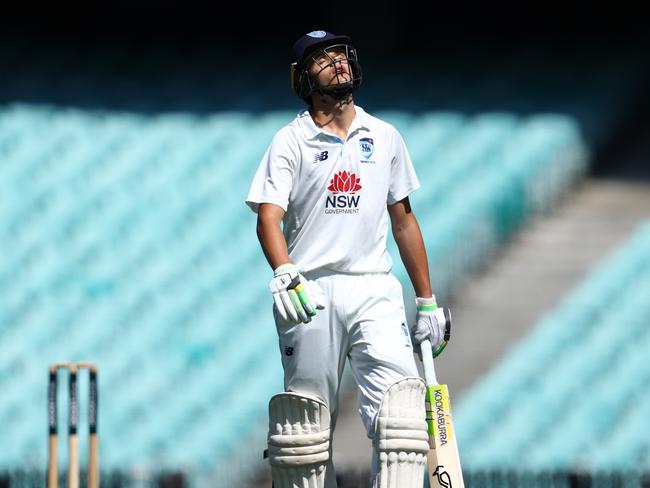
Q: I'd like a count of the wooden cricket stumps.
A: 3